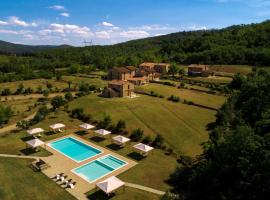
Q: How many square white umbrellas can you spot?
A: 8